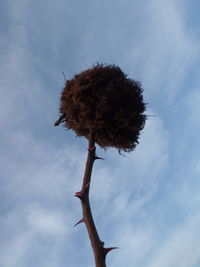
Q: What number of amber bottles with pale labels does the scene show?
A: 0